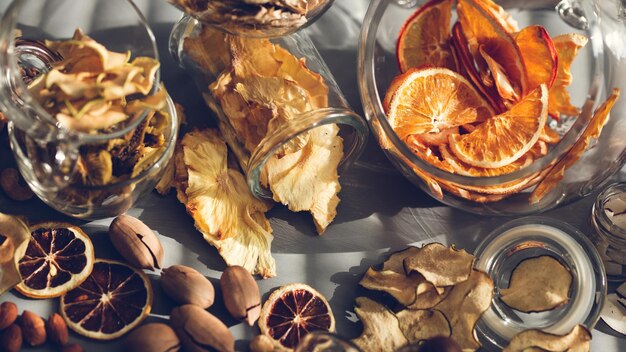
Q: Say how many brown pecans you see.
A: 5